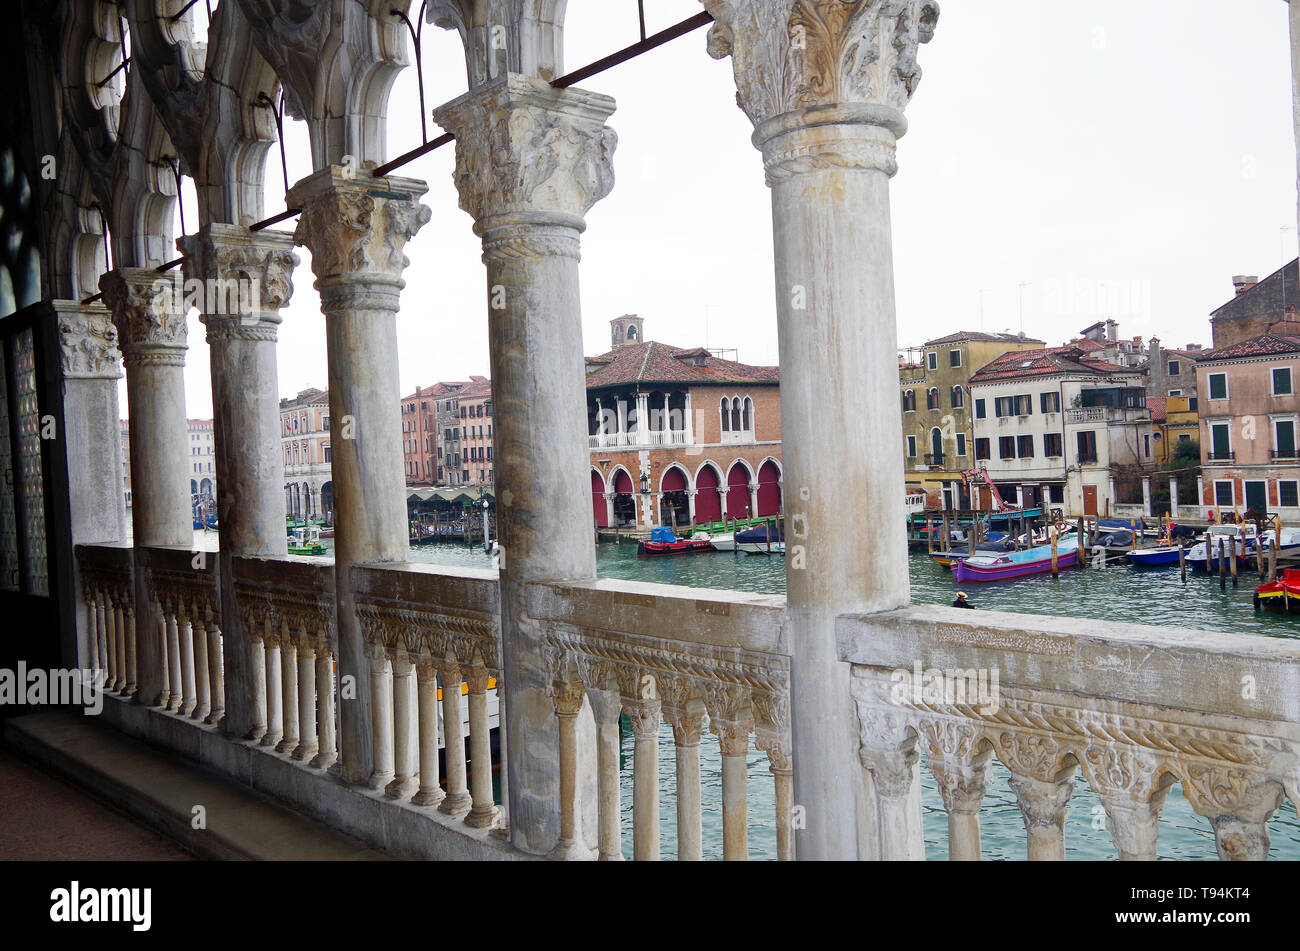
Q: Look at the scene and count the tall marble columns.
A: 6